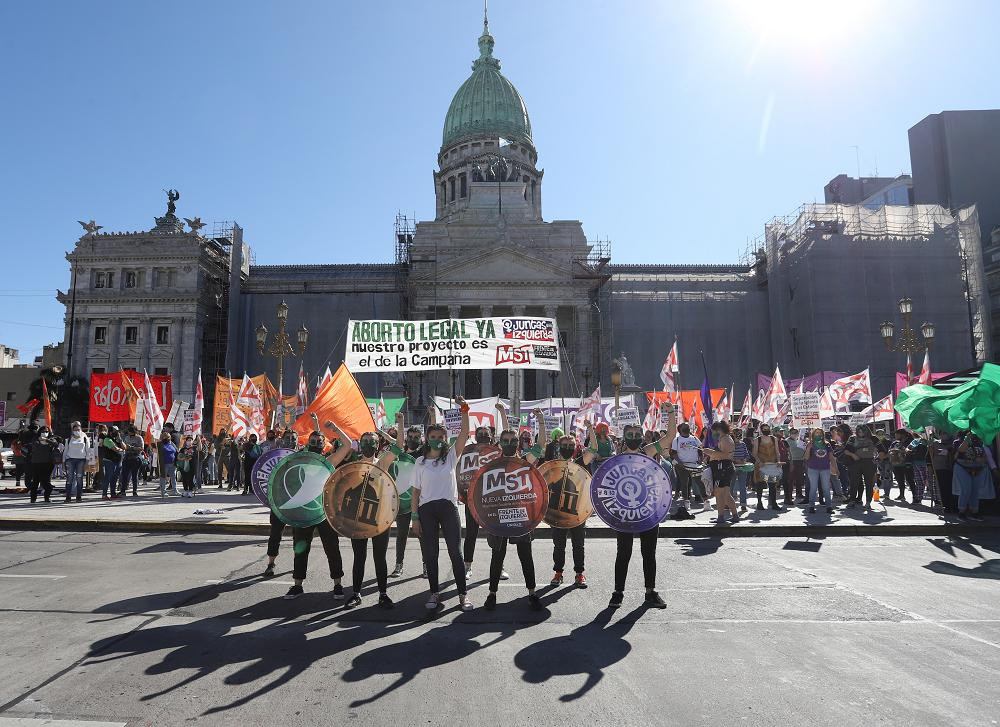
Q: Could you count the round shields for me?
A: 8